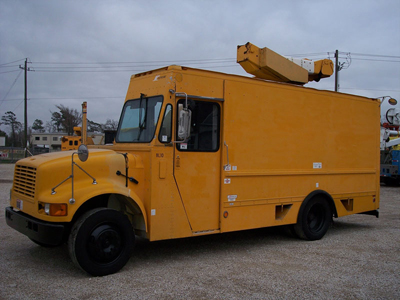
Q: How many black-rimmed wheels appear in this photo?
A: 2